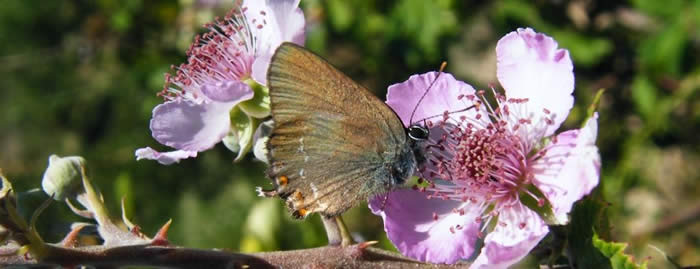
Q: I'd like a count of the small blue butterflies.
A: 0